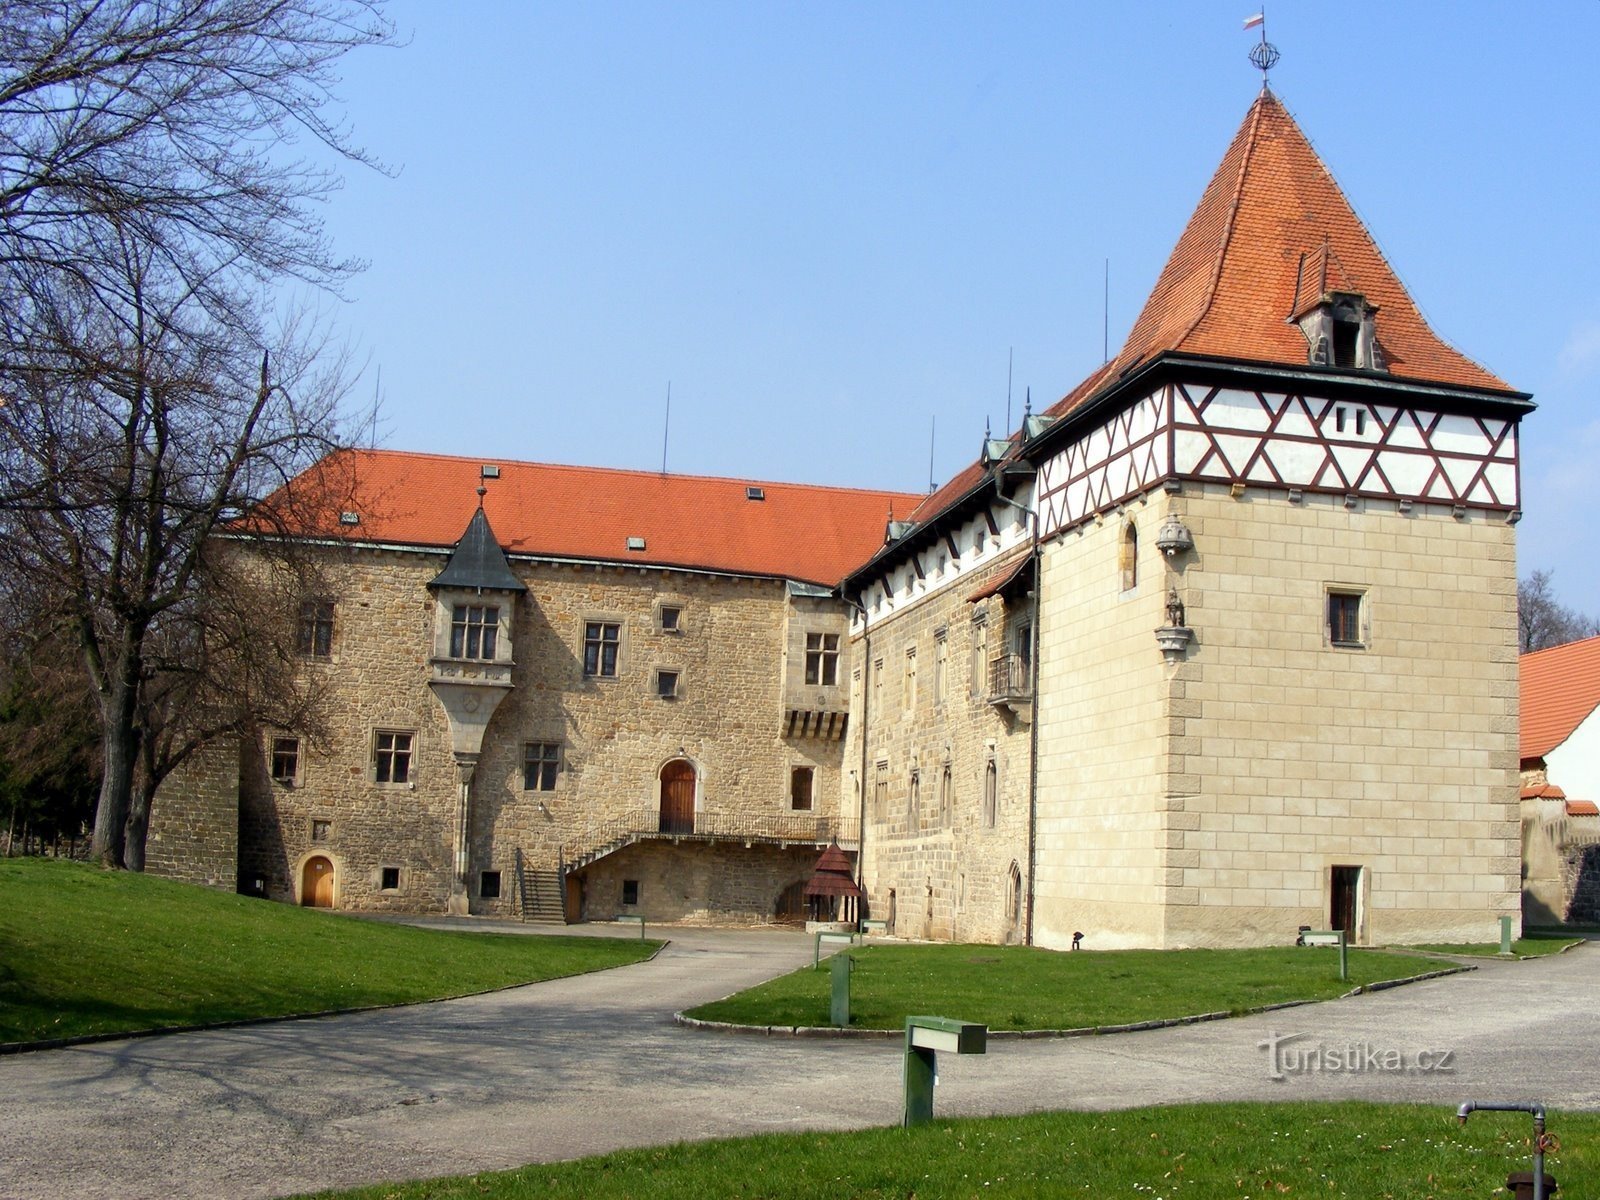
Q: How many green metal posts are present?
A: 7